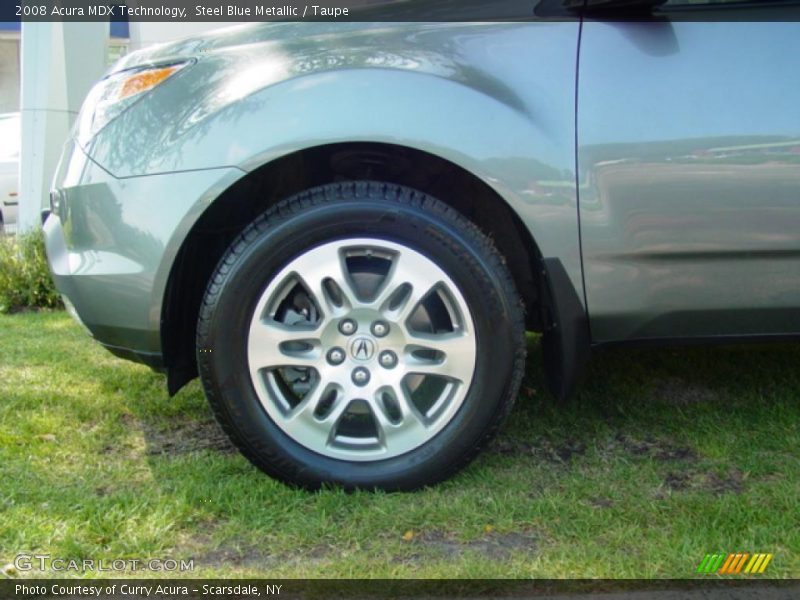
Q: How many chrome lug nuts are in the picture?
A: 5